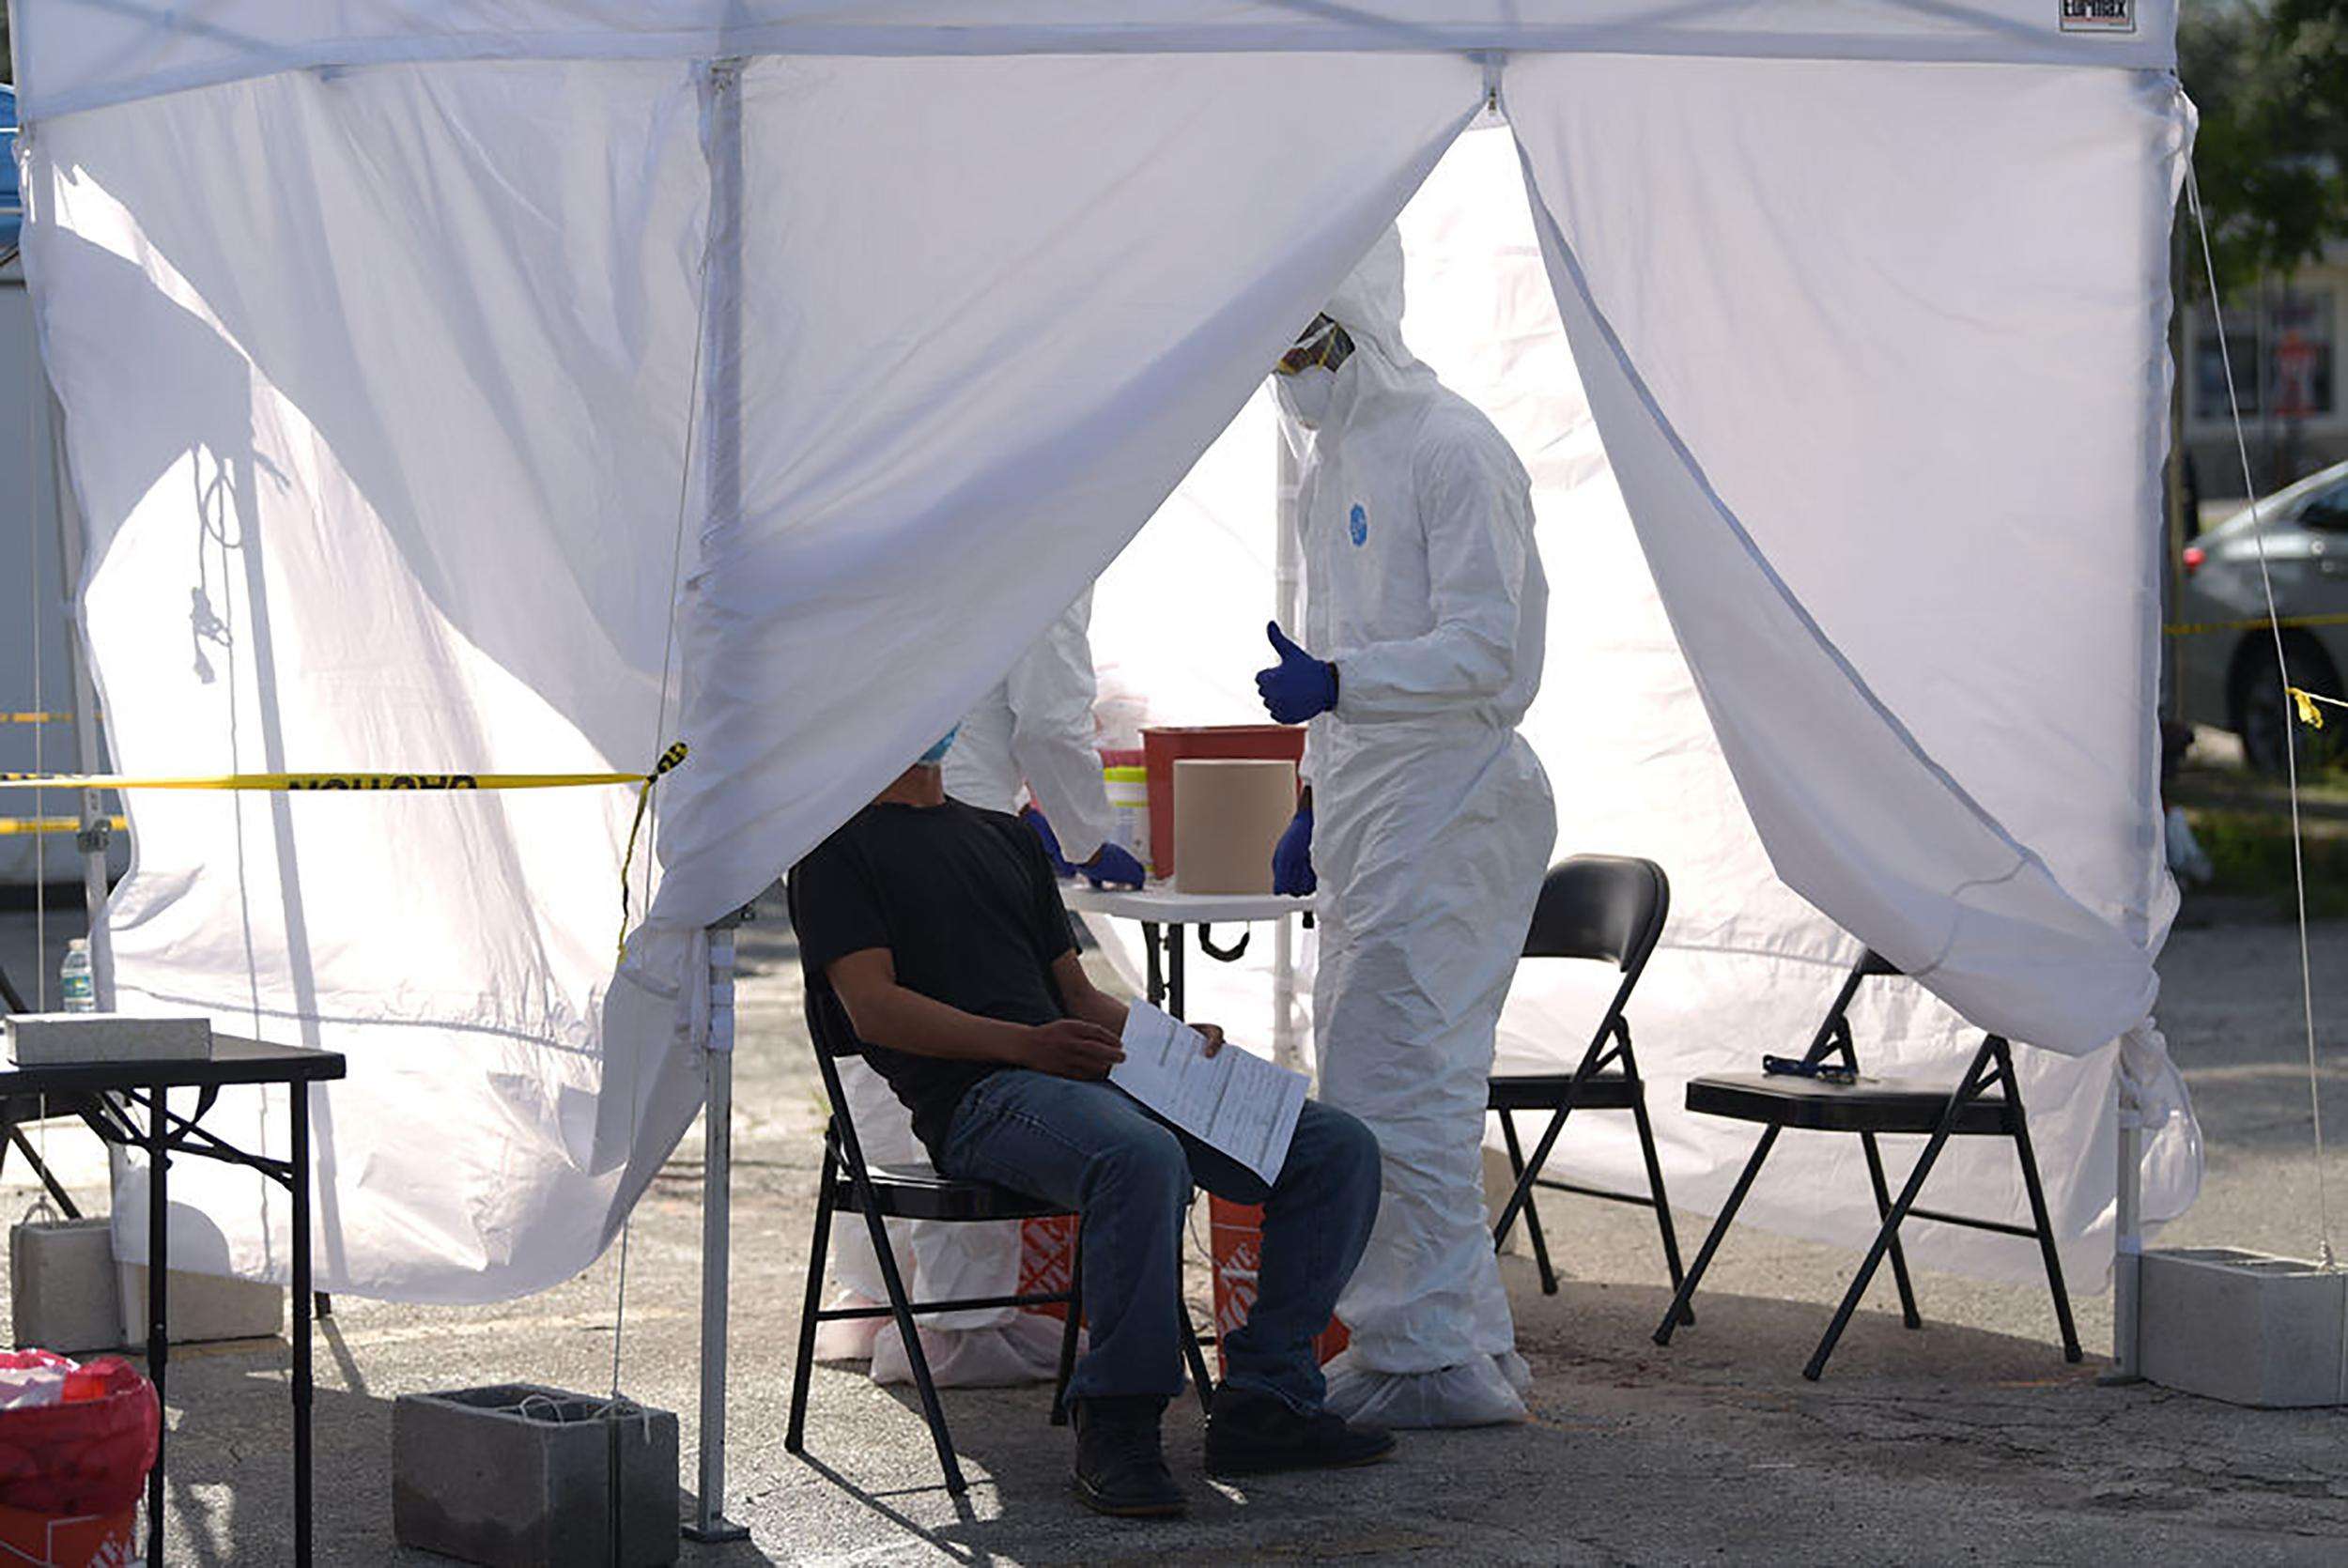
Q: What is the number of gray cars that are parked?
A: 1